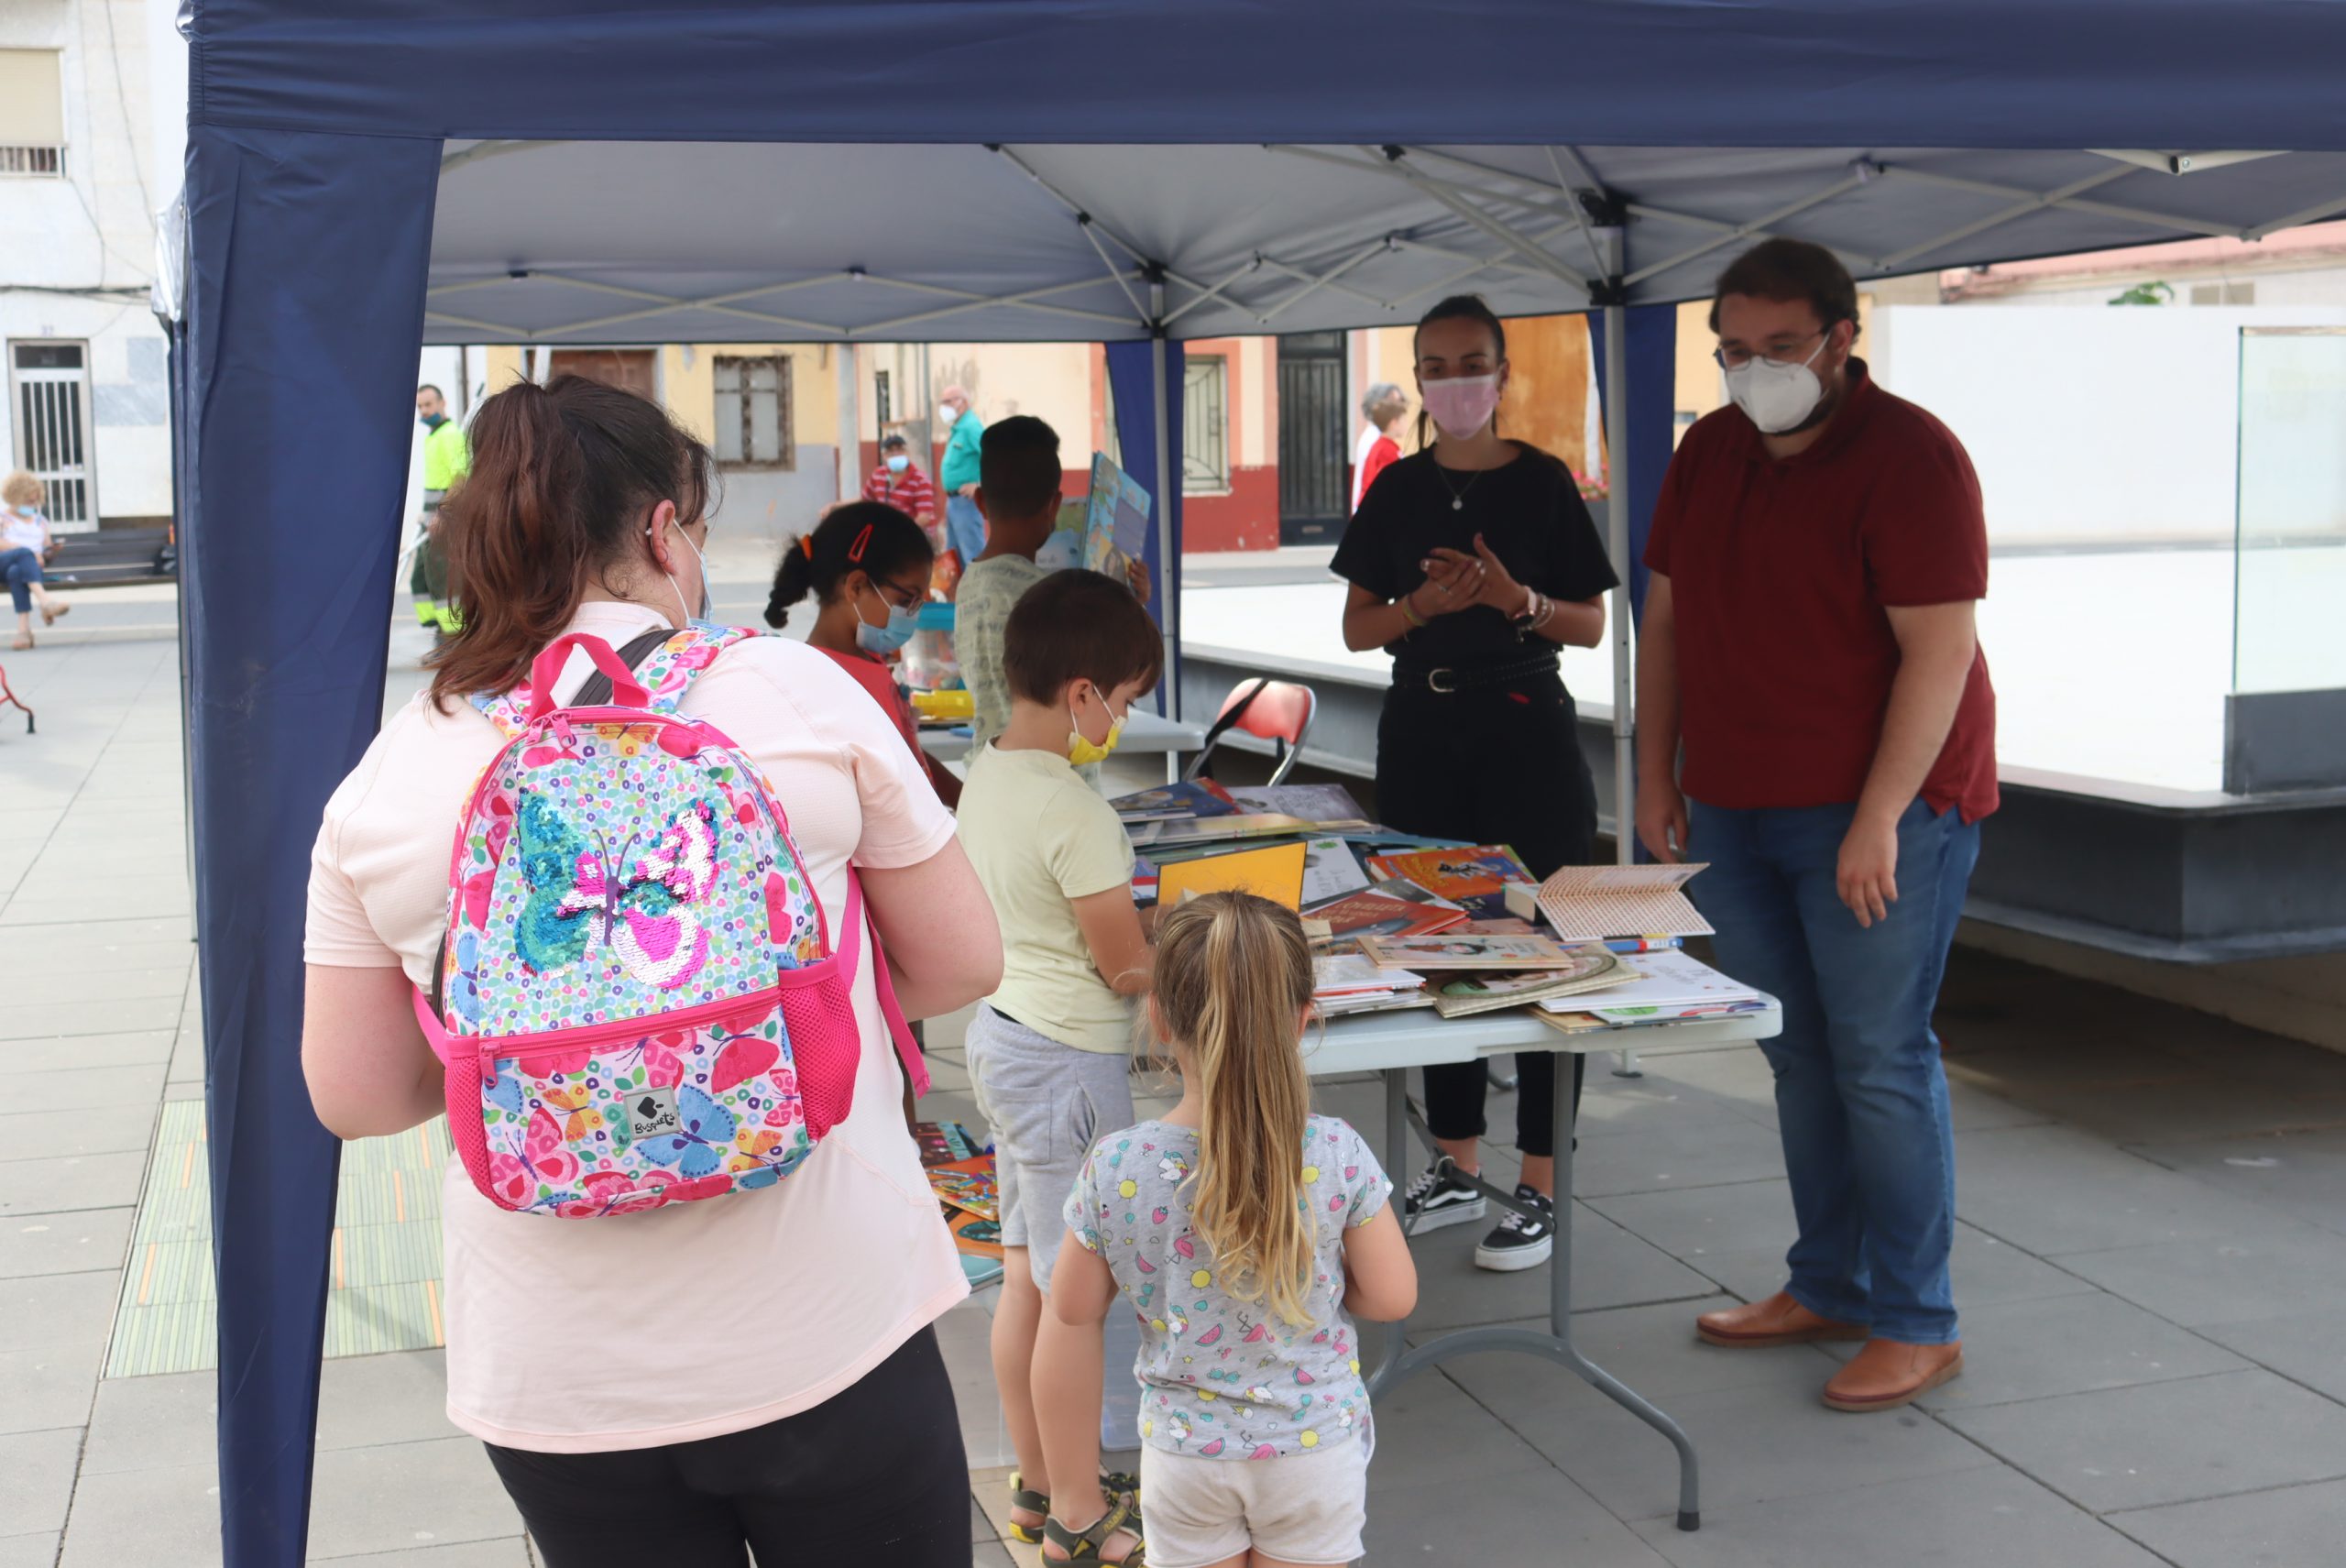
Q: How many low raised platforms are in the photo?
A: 1